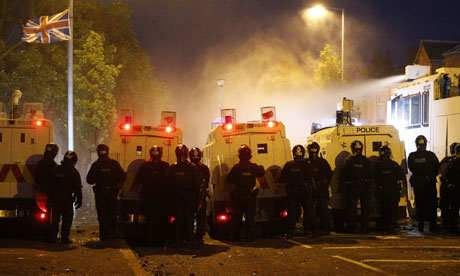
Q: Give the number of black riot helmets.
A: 14